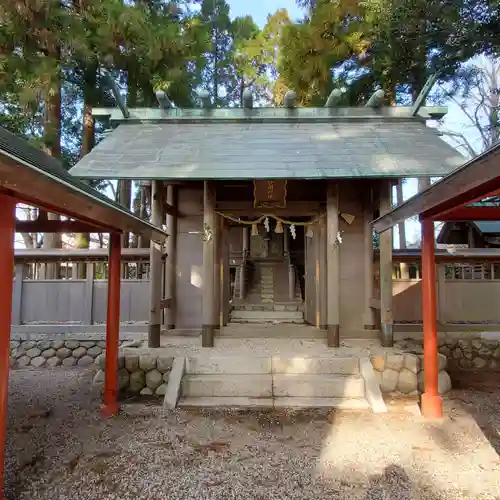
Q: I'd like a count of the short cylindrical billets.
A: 6